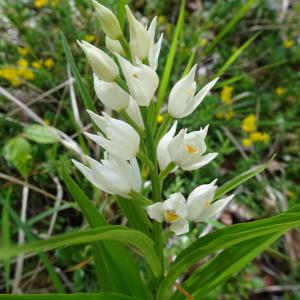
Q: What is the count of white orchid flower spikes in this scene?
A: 1